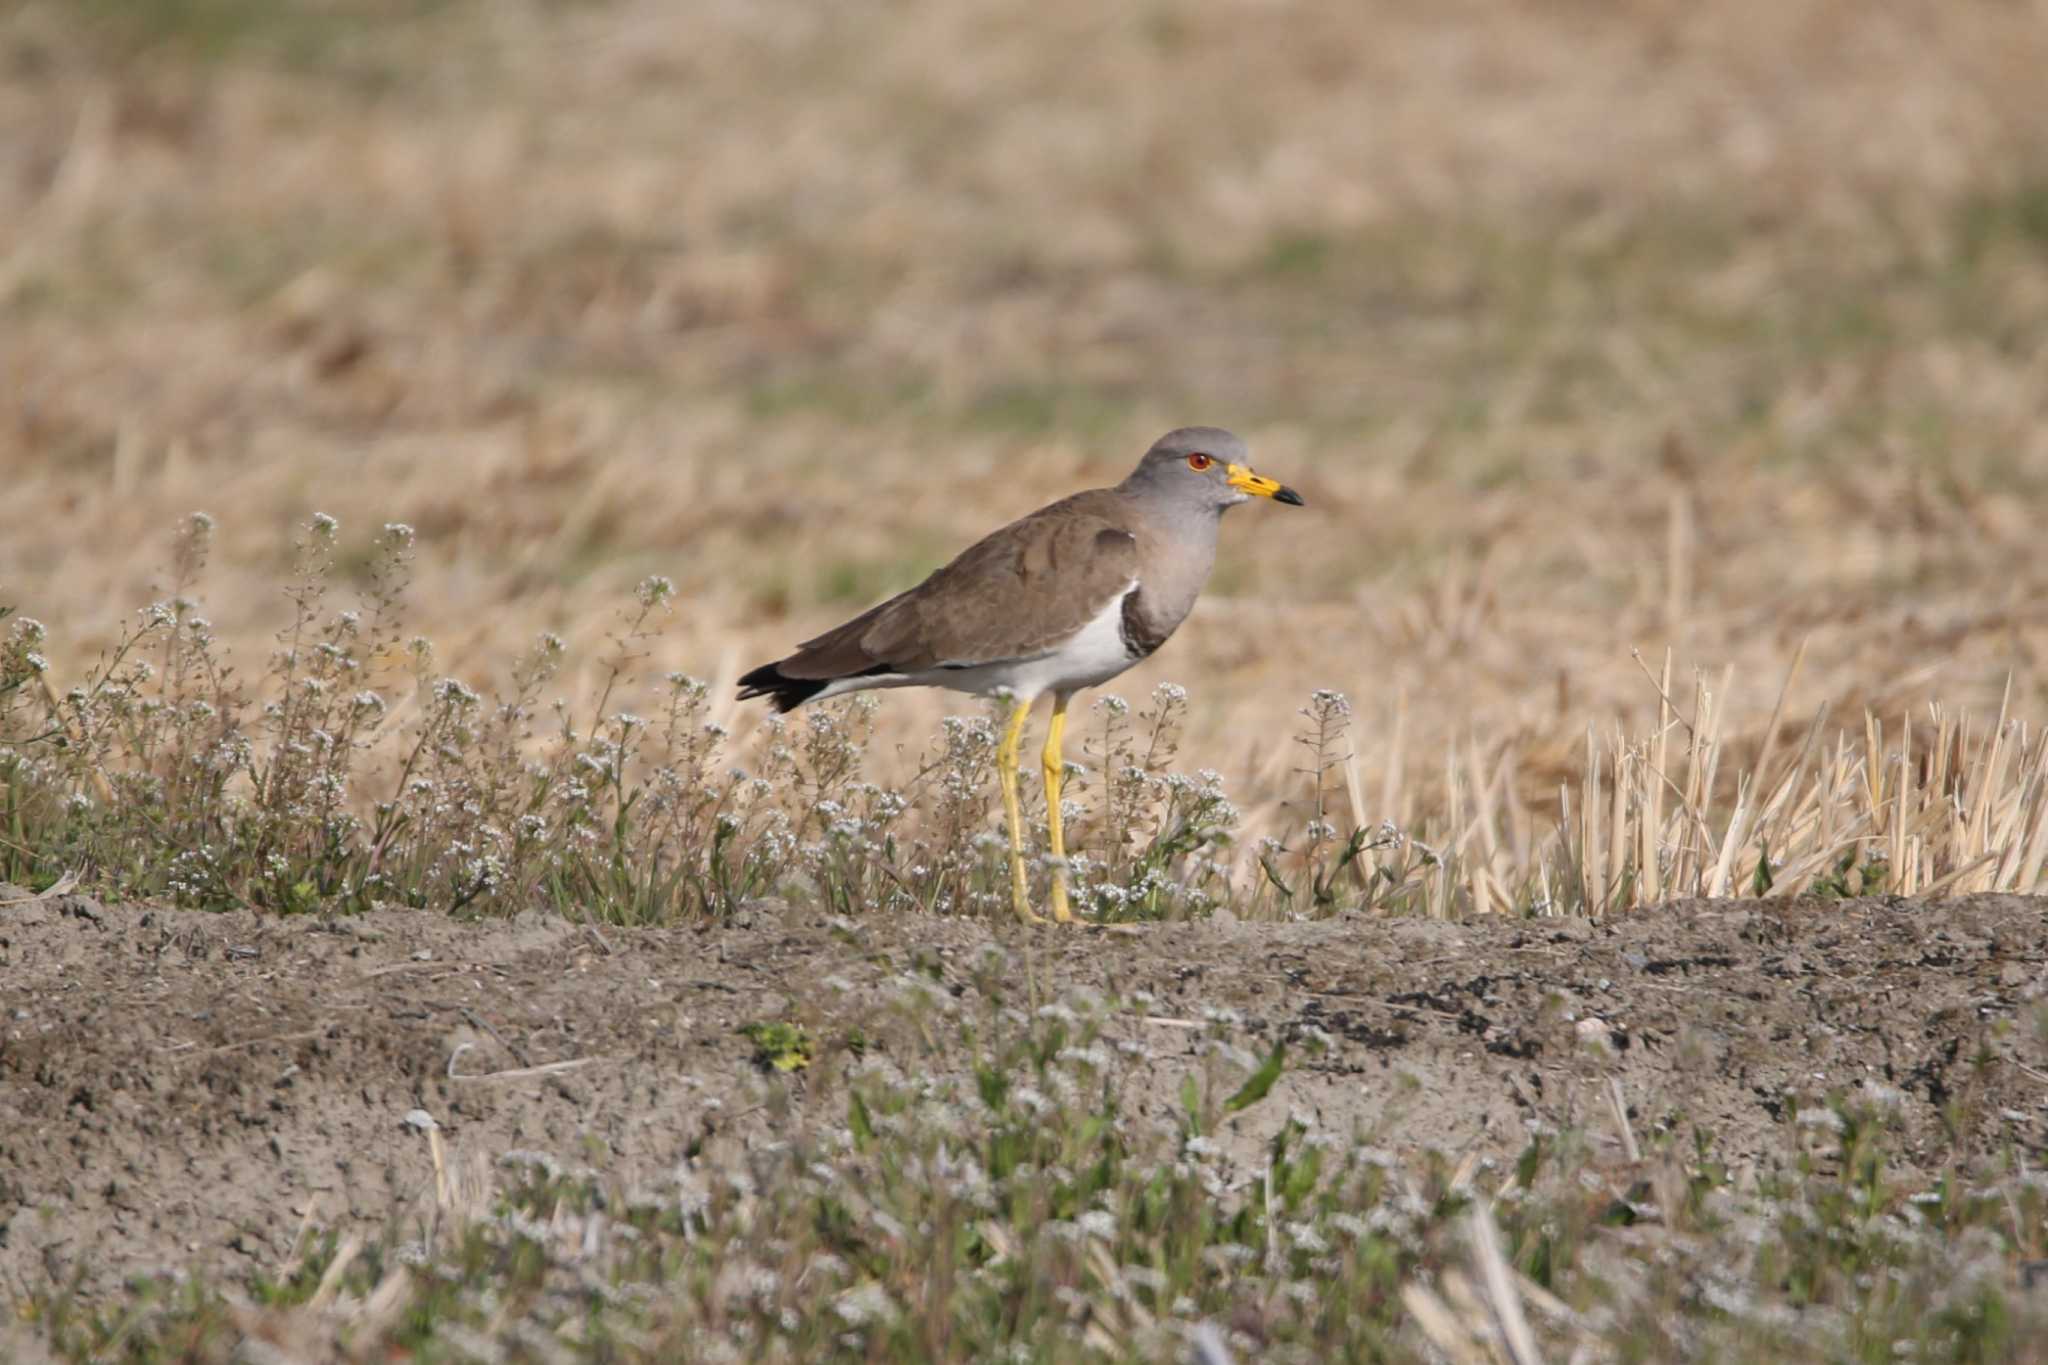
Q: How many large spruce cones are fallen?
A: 0